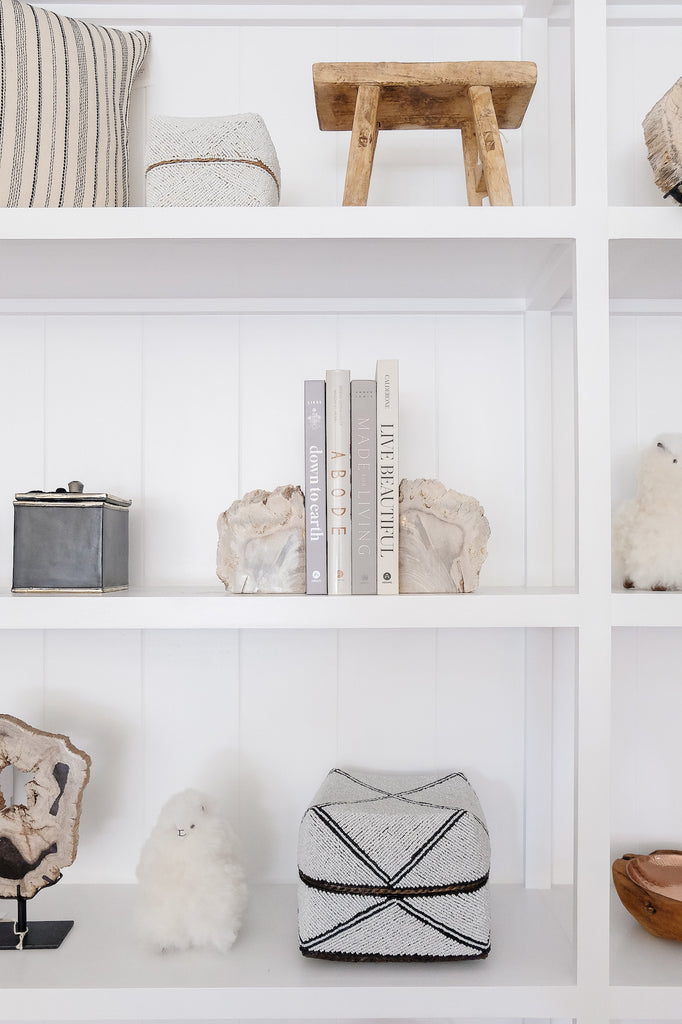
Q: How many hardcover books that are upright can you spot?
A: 4